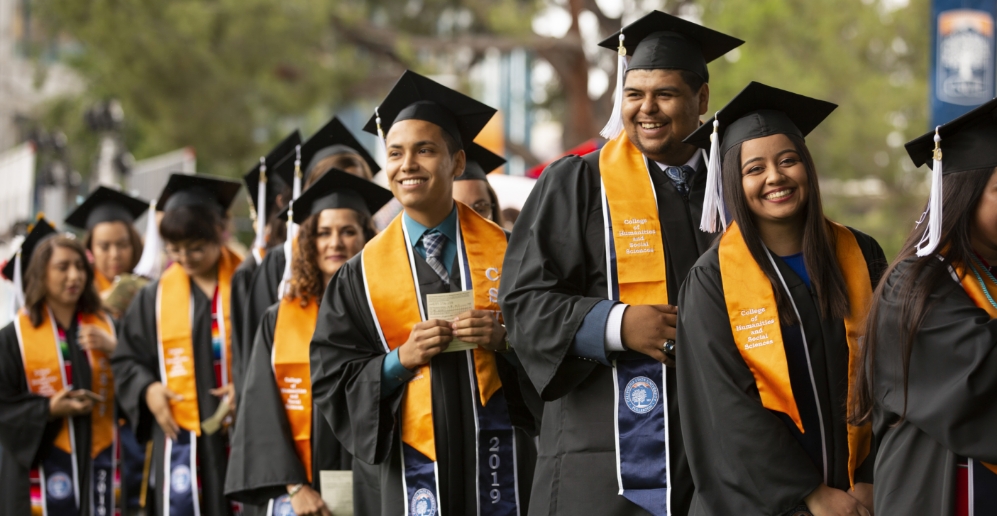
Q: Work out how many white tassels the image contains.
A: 9